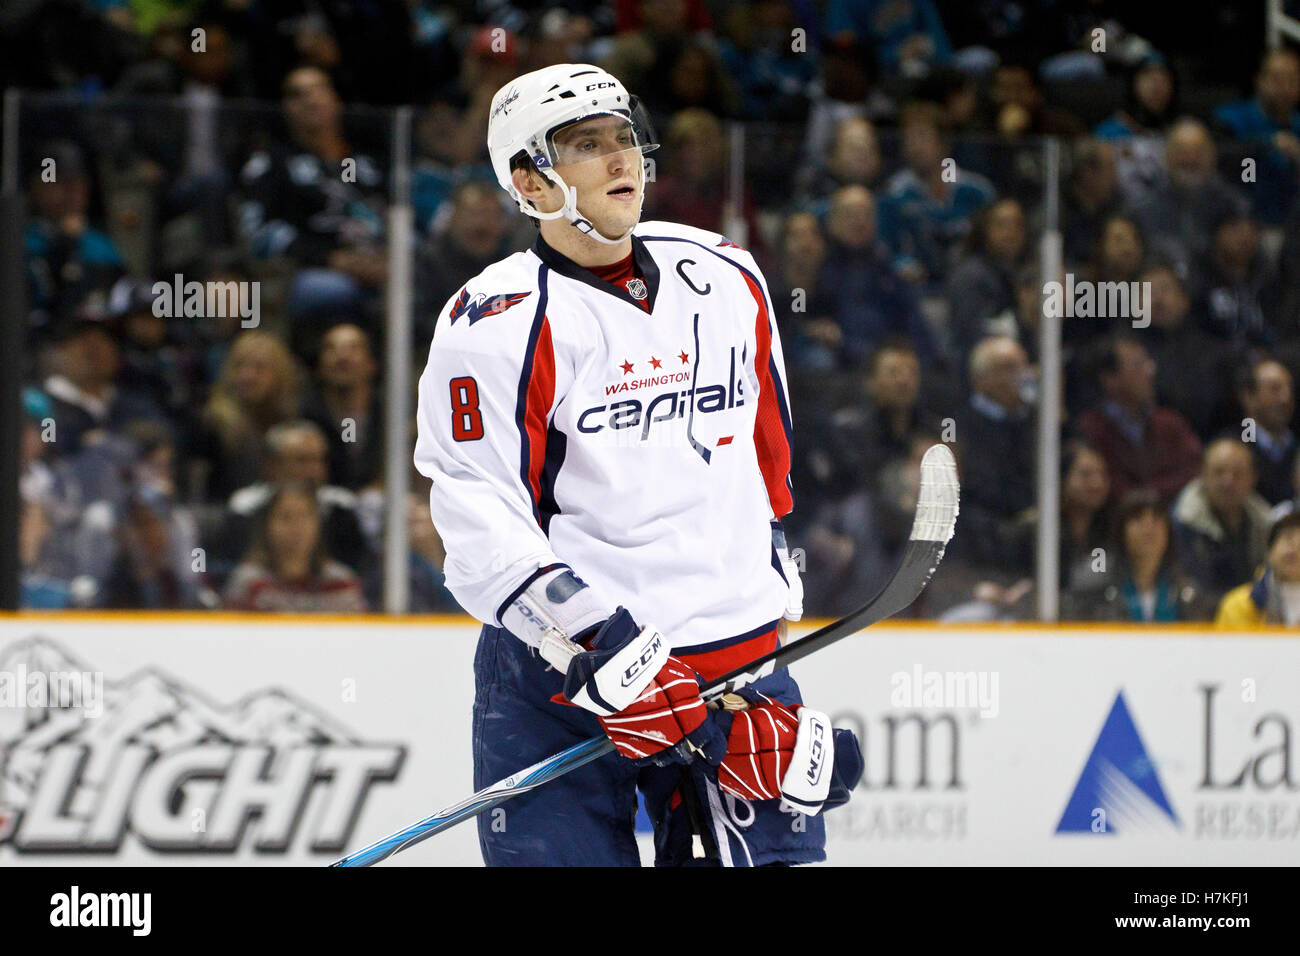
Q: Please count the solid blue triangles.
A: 1